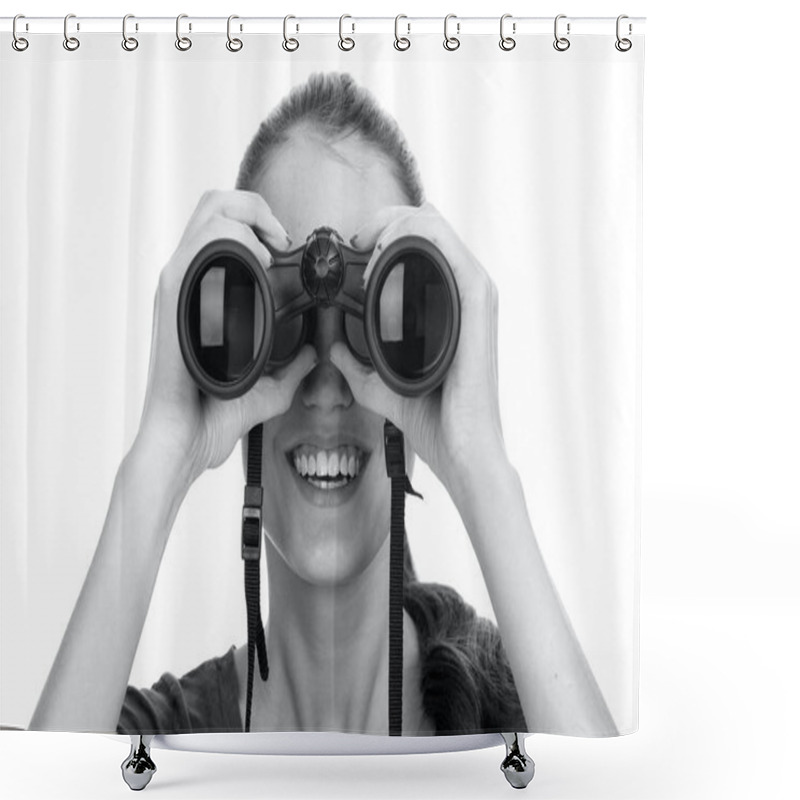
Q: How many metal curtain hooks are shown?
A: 12